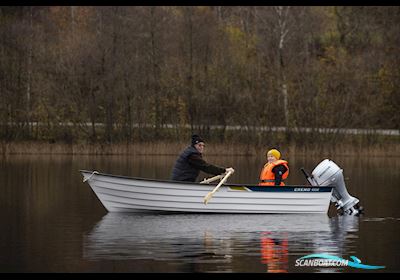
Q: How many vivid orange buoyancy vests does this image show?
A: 1